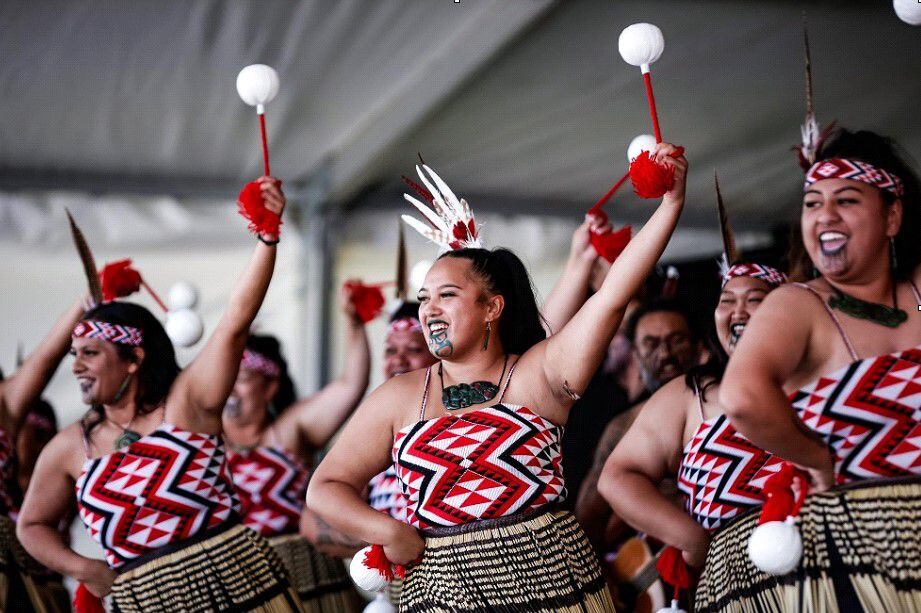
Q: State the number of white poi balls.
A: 11